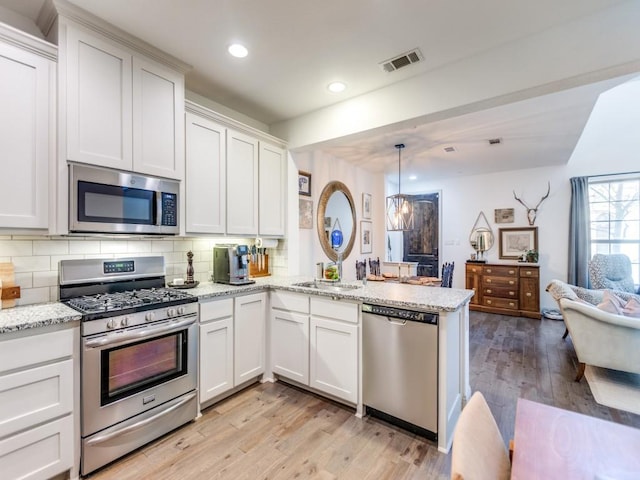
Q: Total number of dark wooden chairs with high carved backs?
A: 4